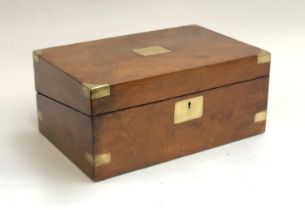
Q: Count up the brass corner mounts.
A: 6